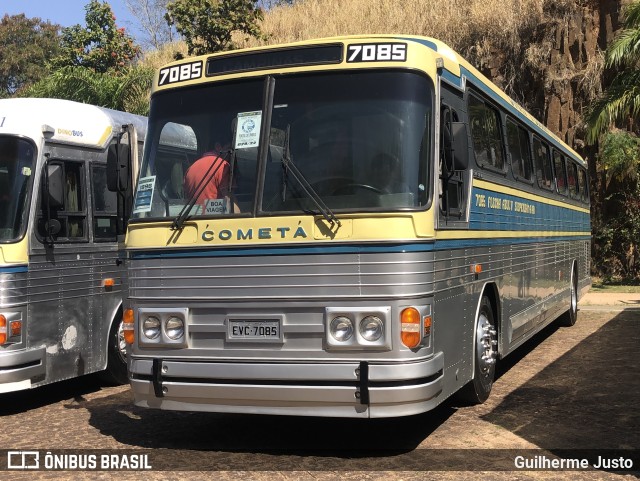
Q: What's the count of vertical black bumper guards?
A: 2